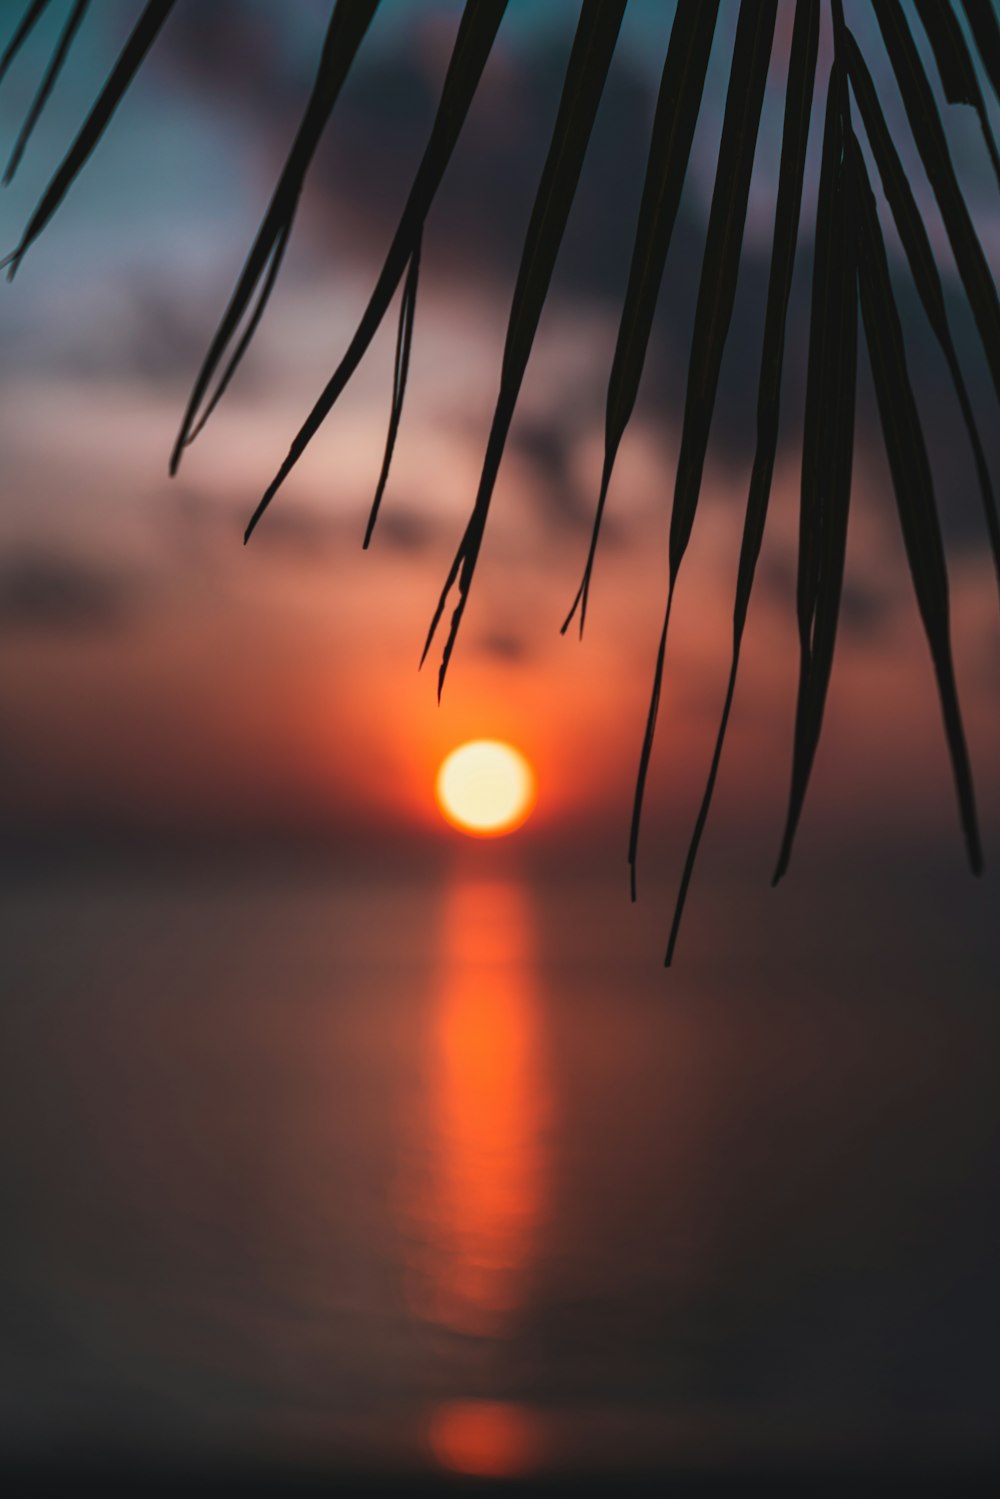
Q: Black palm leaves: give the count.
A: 15